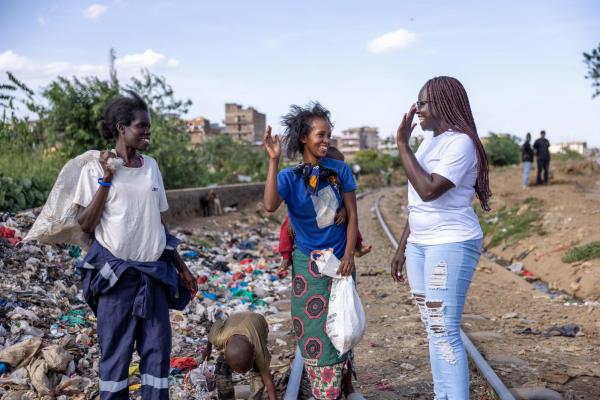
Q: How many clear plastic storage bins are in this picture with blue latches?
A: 0